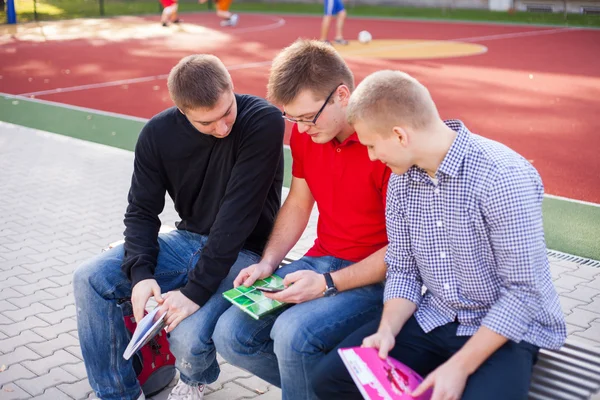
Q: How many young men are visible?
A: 3